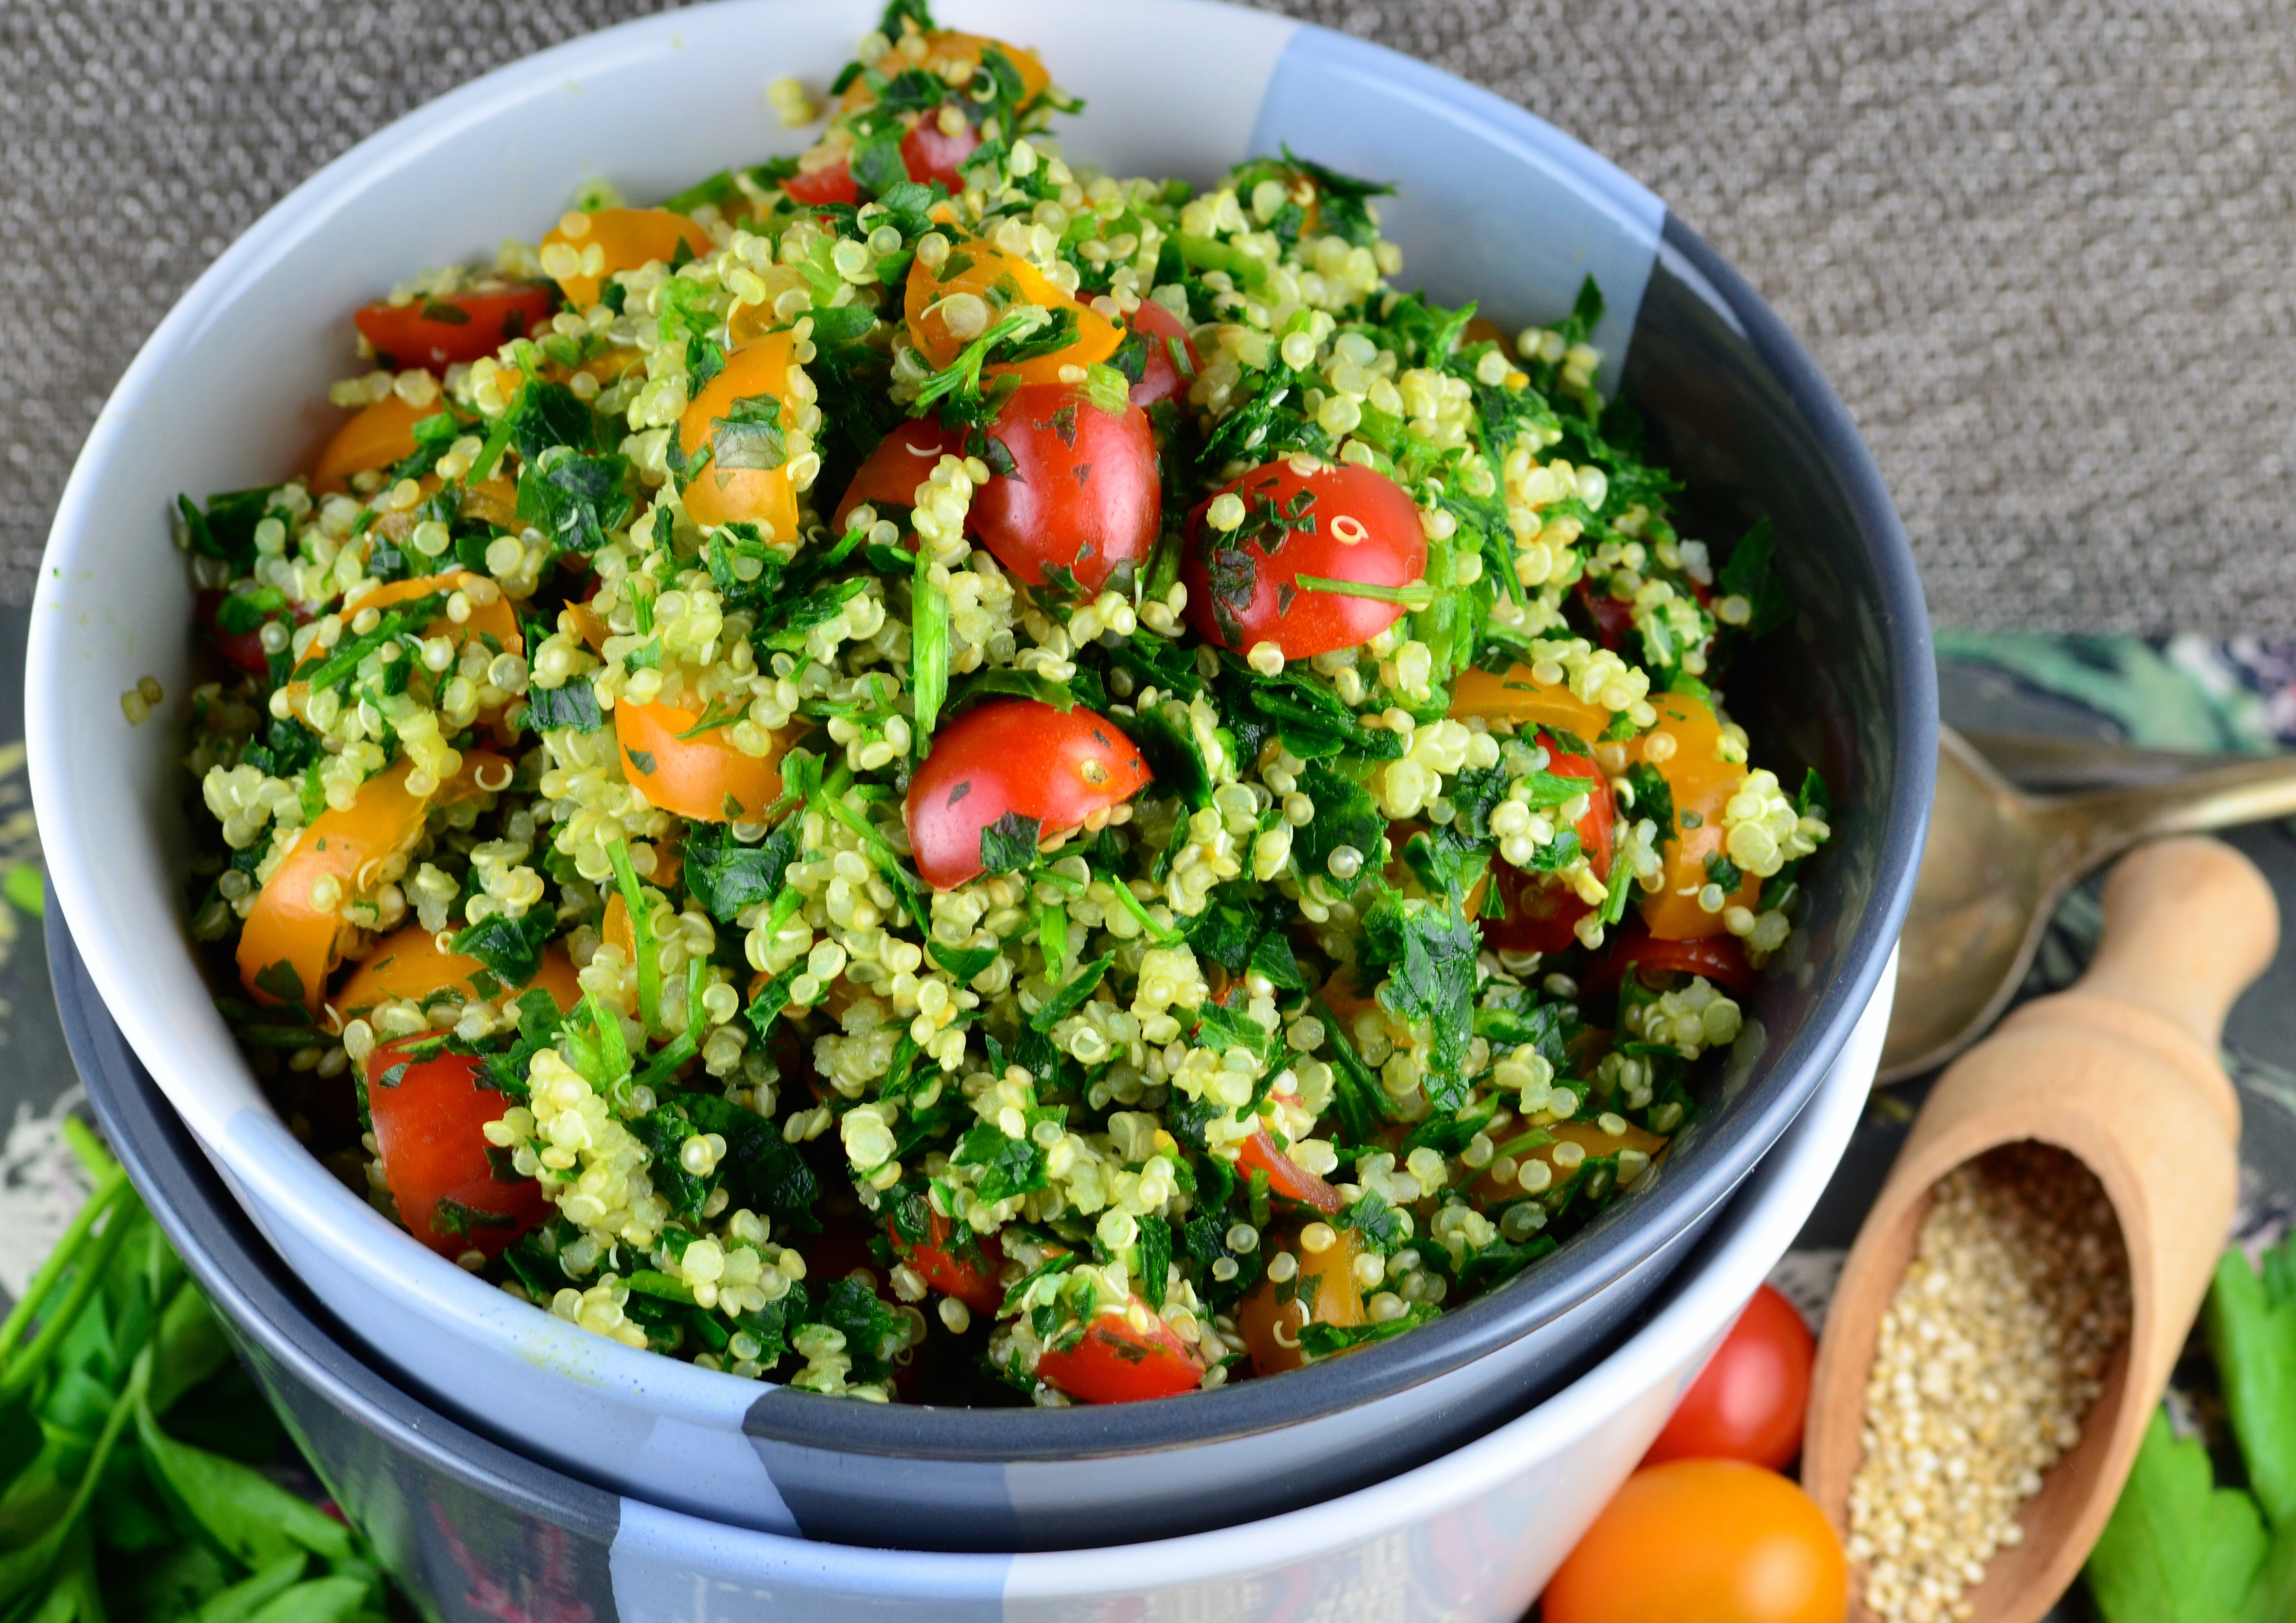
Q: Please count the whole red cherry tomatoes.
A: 1